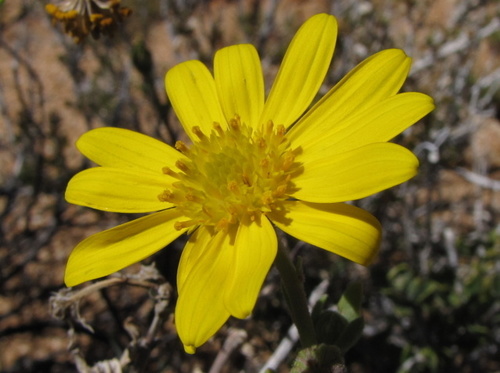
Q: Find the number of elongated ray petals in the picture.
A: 13